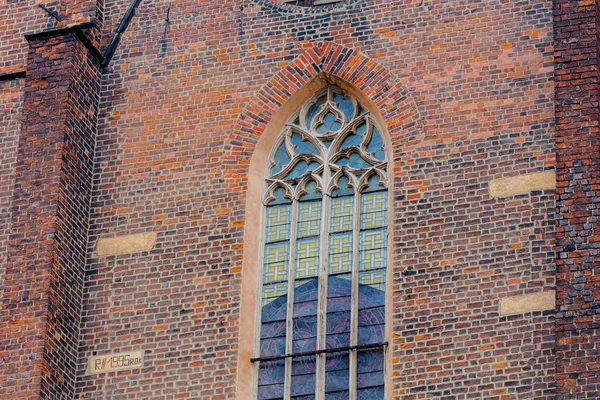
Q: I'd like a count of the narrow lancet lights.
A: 4